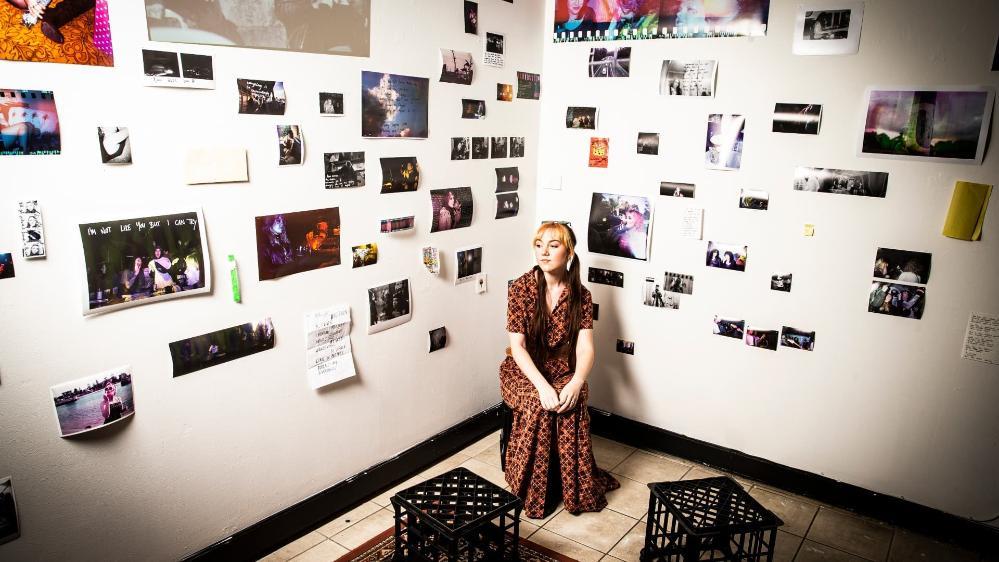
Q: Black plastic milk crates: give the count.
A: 2